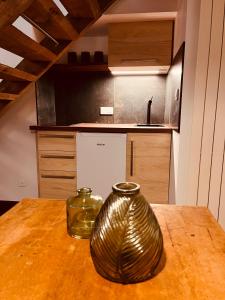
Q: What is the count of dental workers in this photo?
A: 0